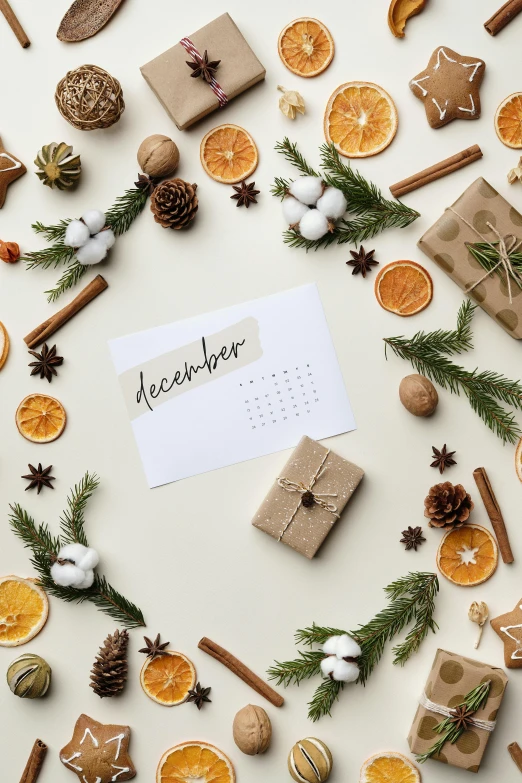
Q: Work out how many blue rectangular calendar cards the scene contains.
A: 0